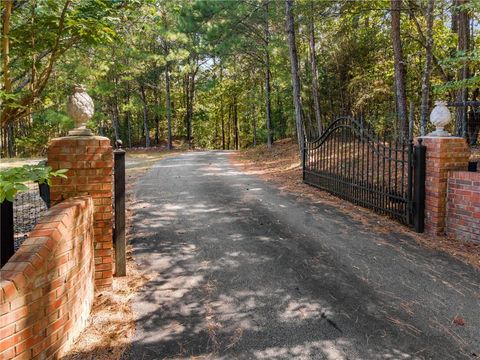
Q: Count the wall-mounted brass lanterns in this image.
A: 0